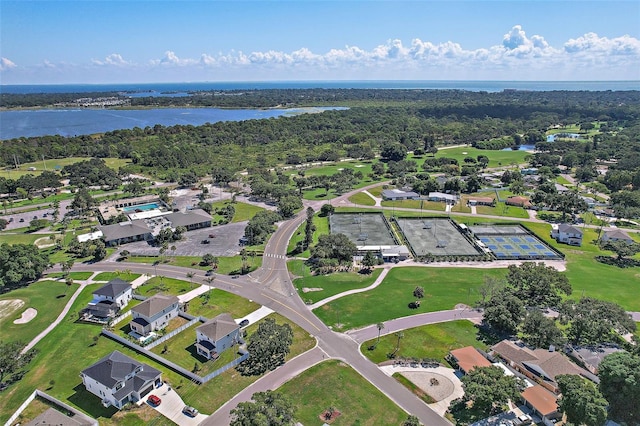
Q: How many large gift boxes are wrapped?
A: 0